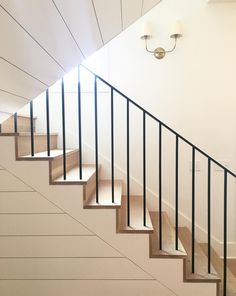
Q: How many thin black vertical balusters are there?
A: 15